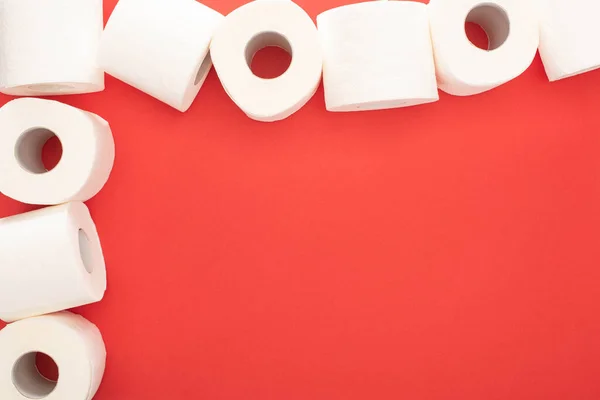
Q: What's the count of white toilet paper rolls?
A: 9